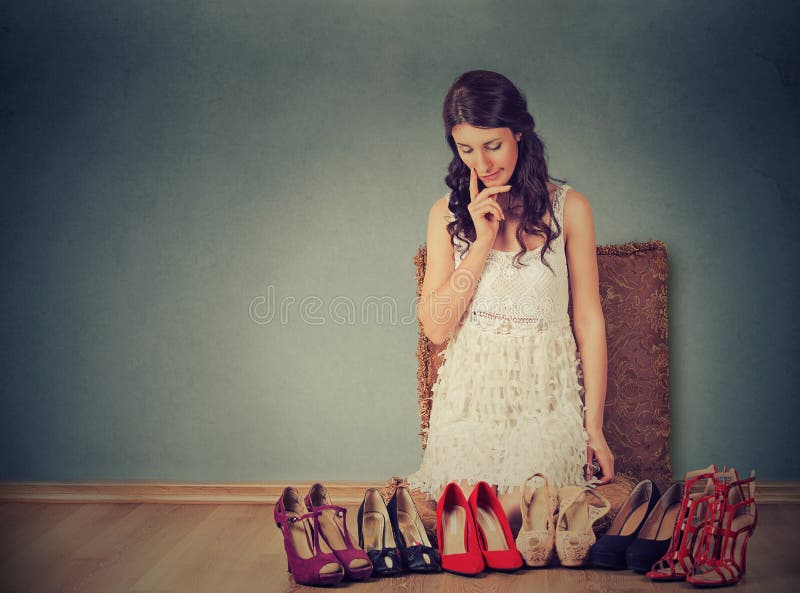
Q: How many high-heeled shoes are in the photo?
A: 12